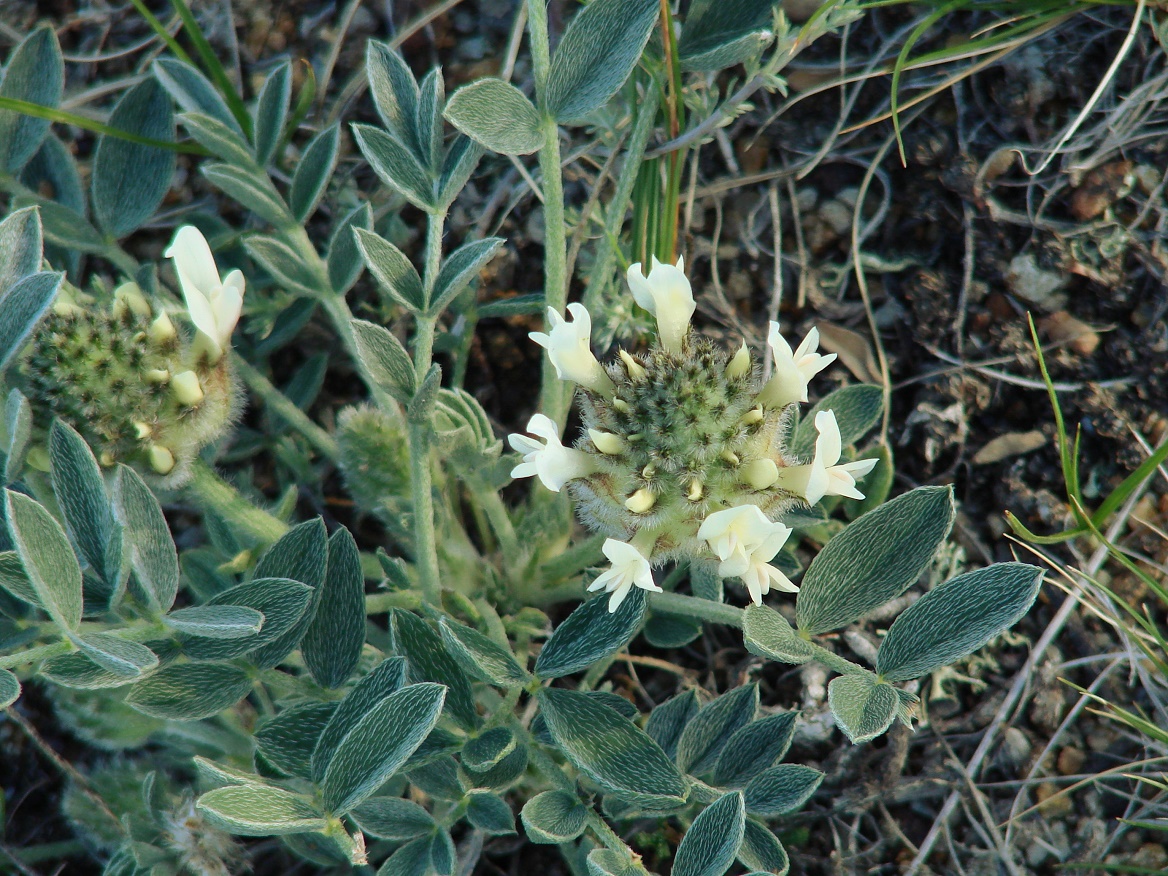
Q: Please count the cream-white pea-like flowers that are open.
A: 9